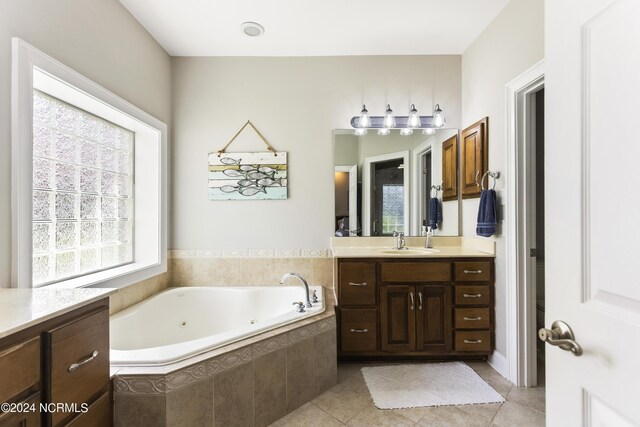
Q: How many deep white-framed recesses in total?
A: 1